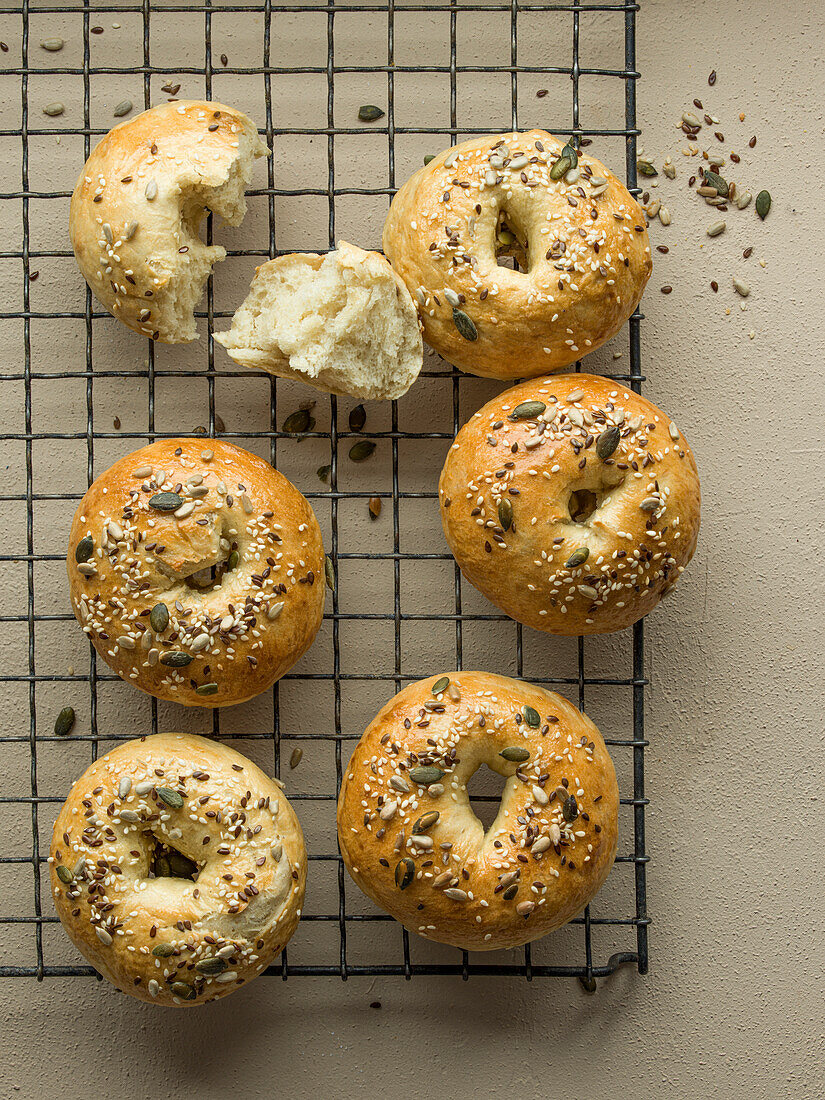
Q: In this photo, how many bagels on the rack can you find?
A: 6